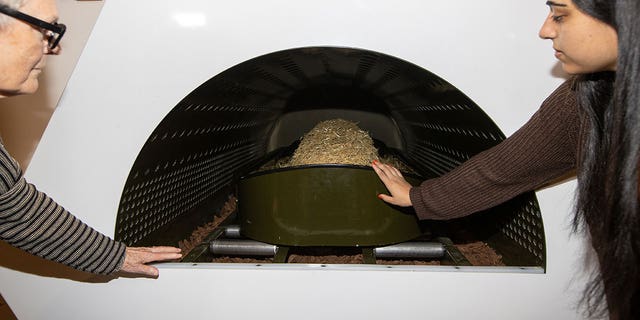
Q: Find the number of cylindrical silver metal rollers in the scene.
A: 3